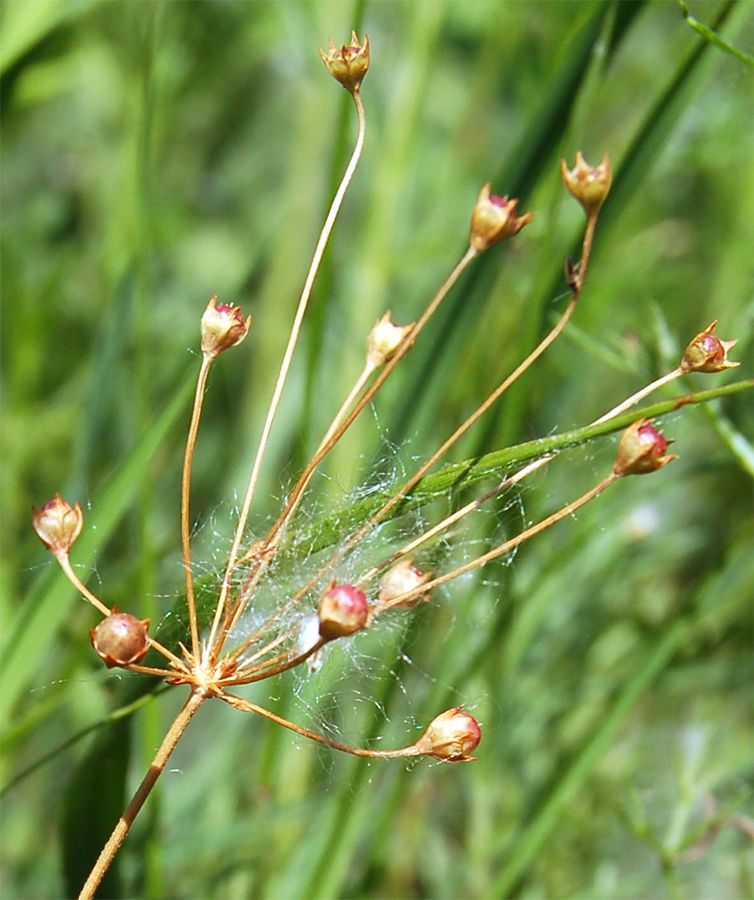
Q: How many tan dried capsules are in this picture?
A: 12